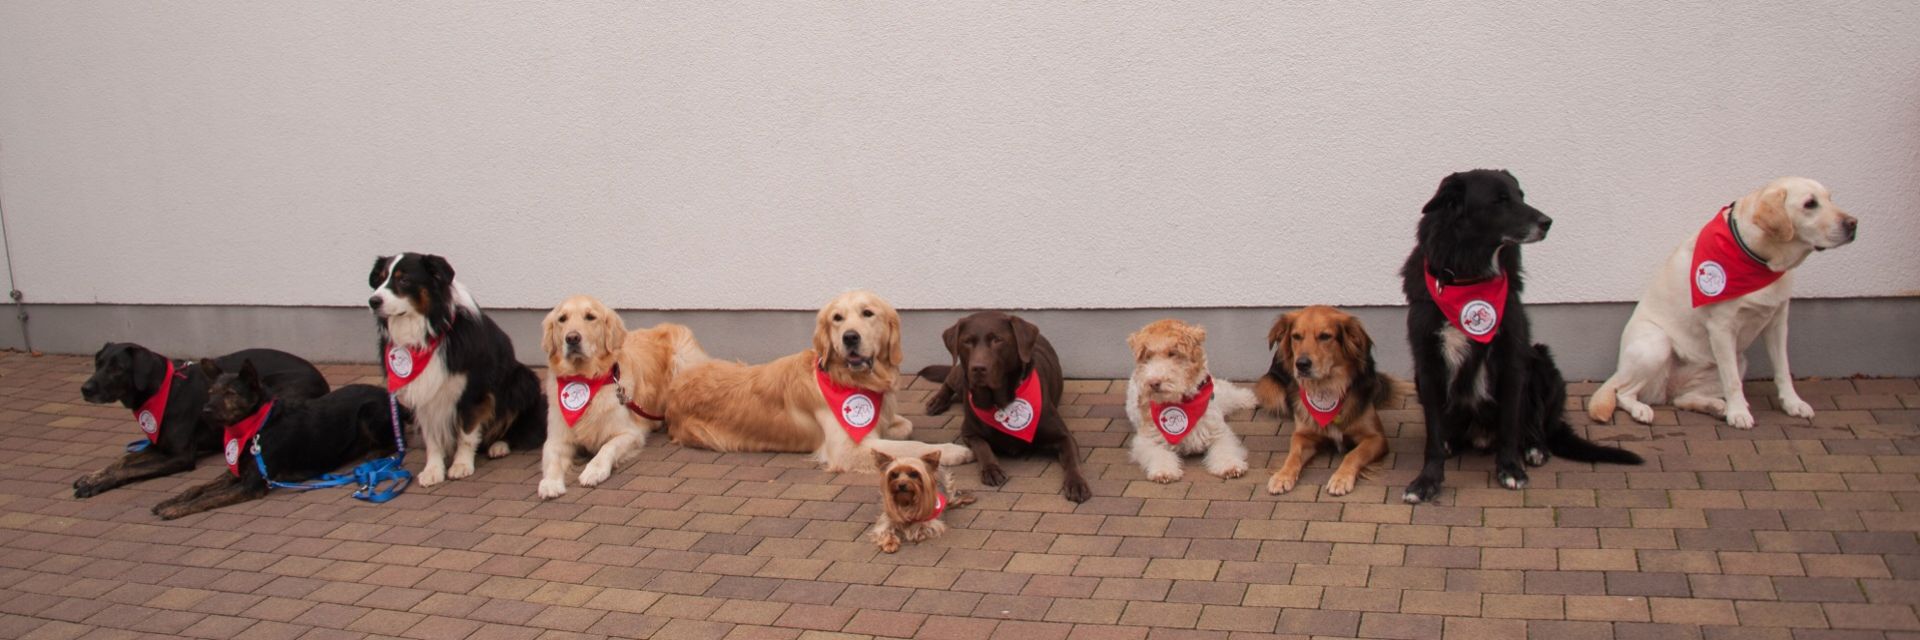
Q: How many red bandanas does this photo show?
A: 11